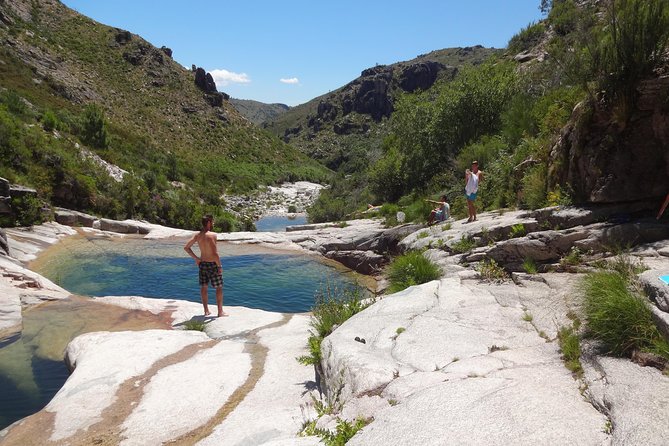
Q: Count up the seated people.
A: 1